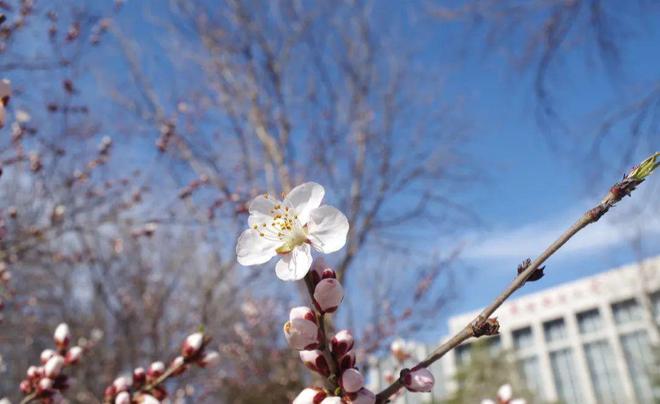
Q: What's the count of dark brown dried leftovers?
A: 2